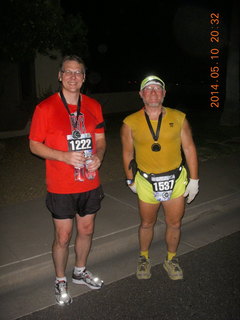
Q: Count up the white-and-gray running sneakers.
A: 2